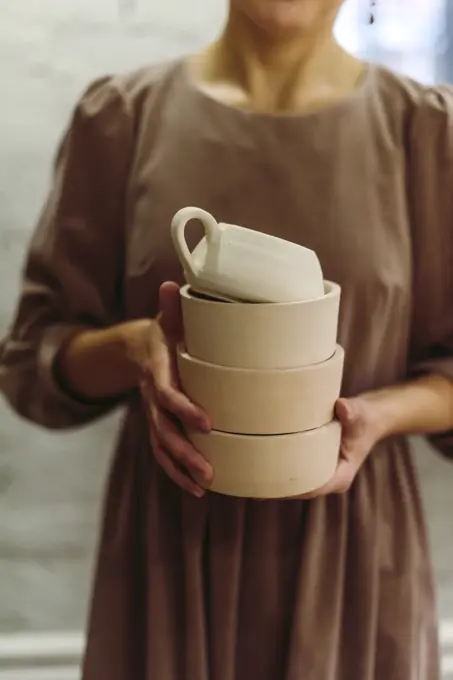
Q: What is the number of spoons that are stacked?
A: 0